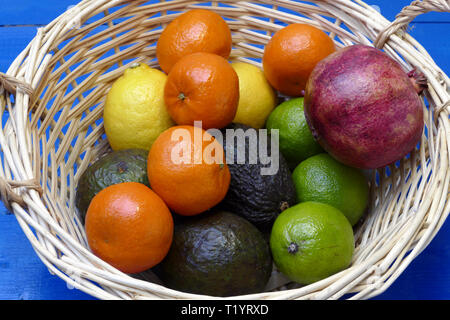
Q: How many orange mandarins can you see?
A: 5